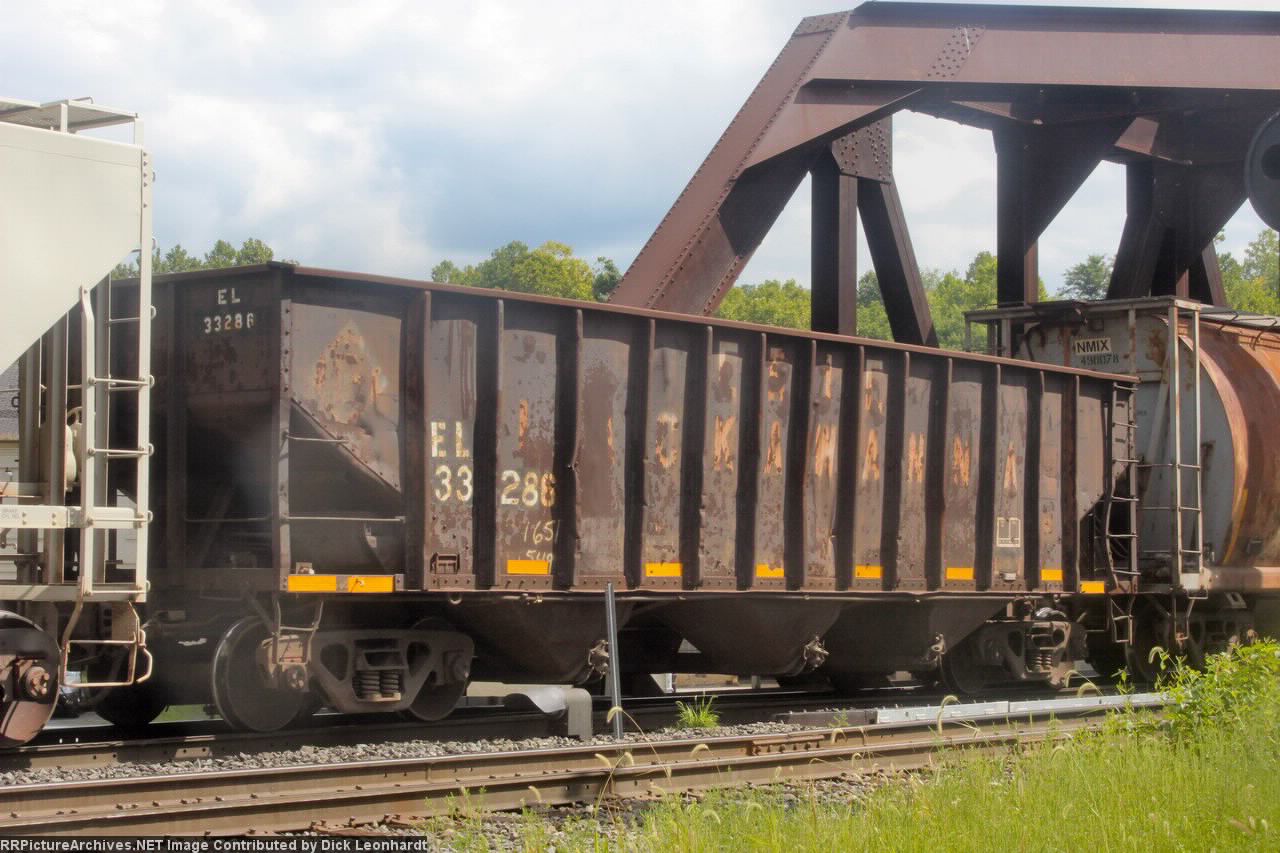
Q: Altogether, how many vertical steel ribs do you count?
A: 13